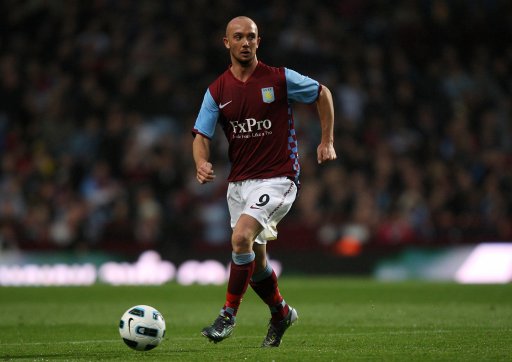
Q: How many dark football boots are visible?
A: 2